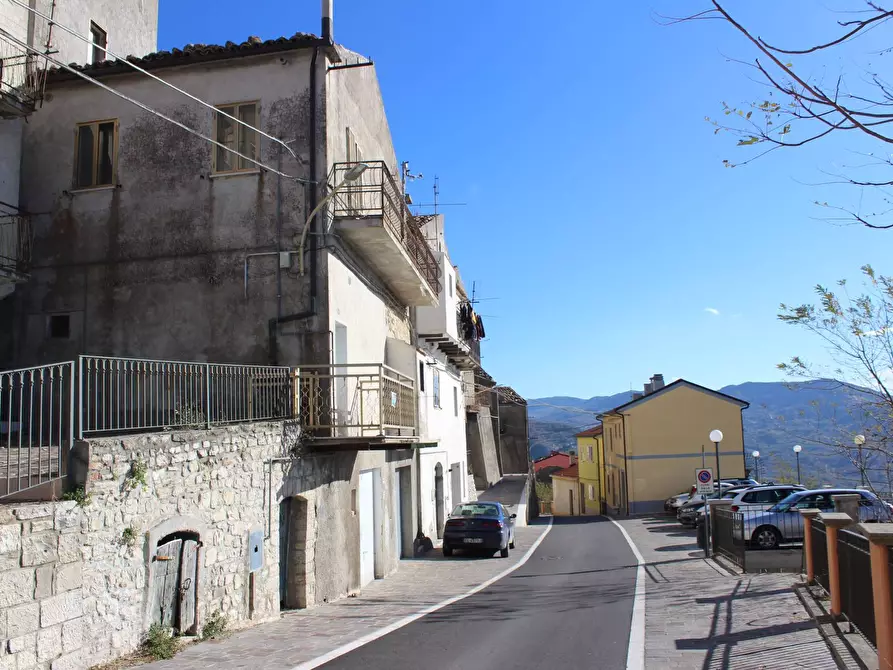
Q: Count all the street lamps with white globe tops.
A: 4